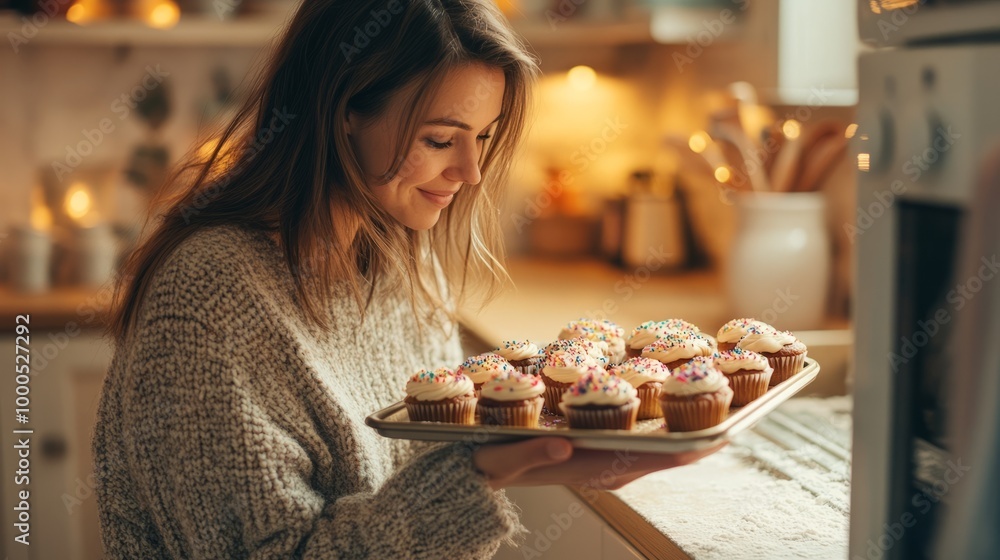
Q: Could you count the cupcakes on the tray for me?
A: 15